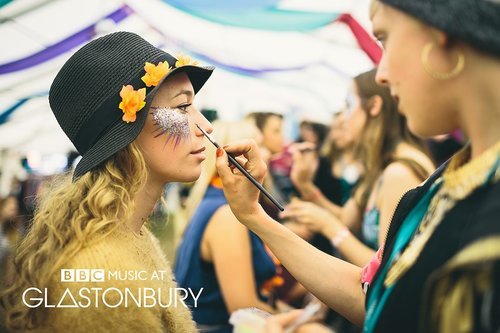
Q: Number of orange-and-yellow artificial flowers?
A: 3